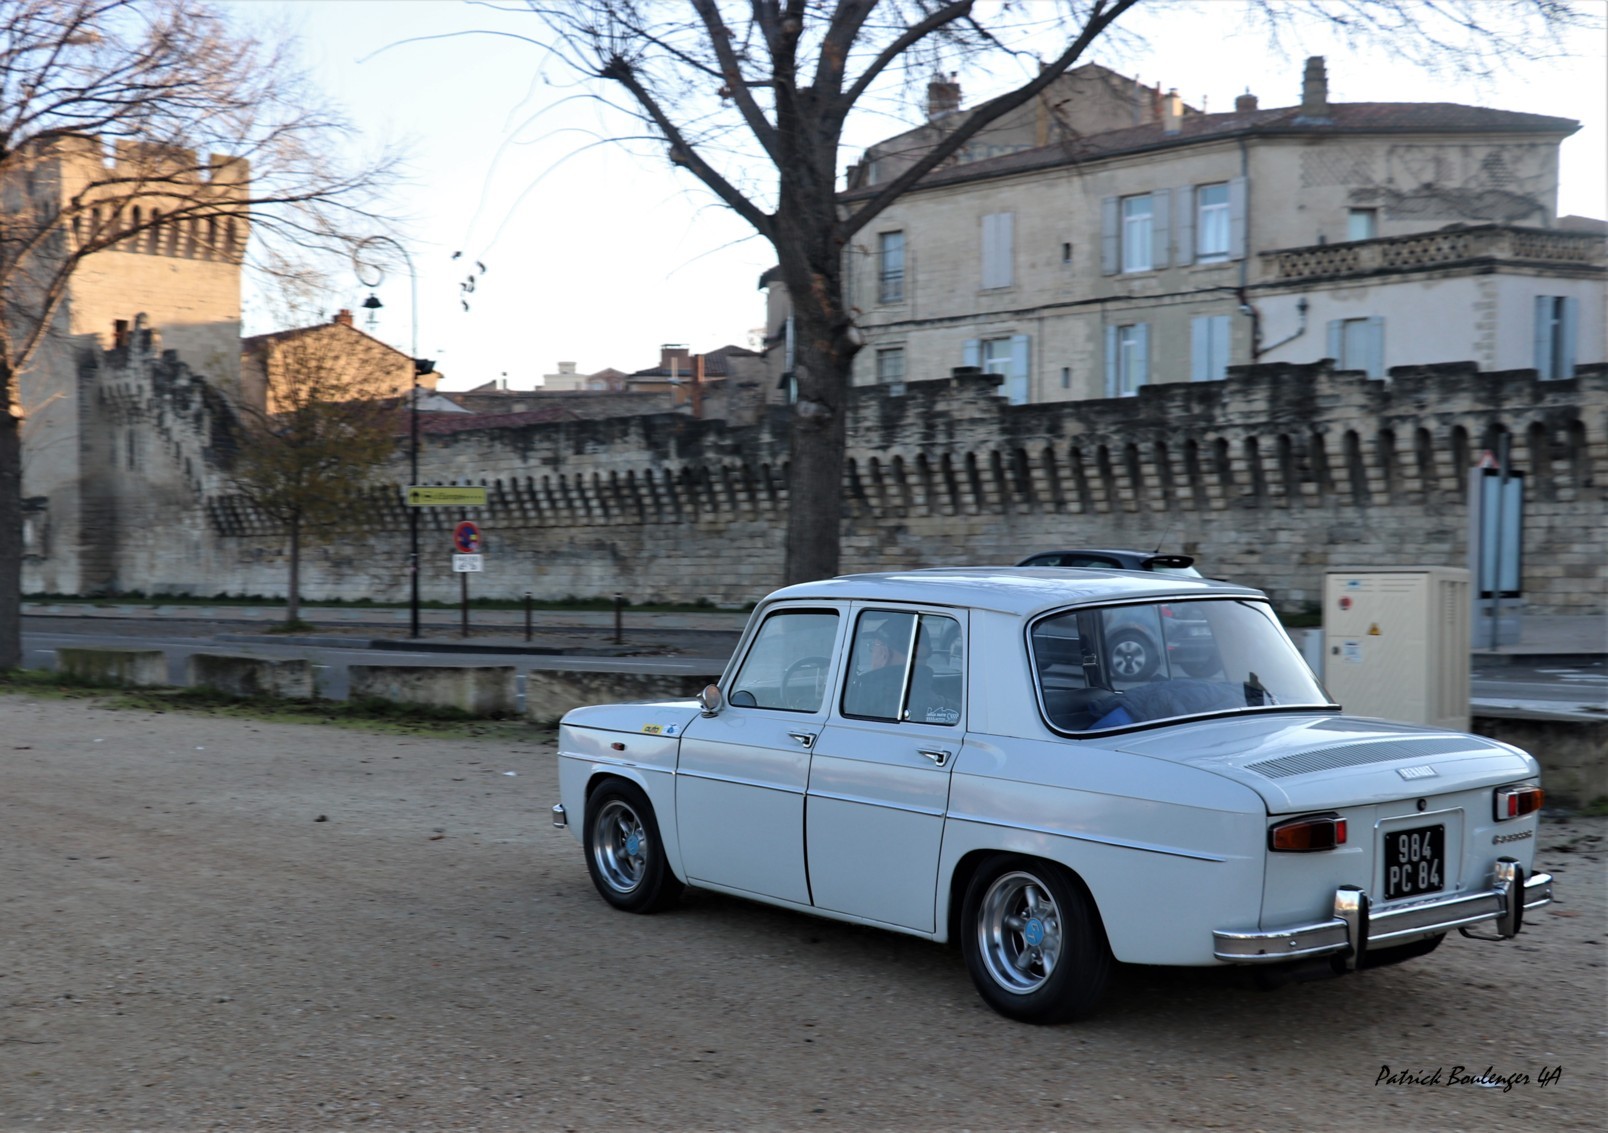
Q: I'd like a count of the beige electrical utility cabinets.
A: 1